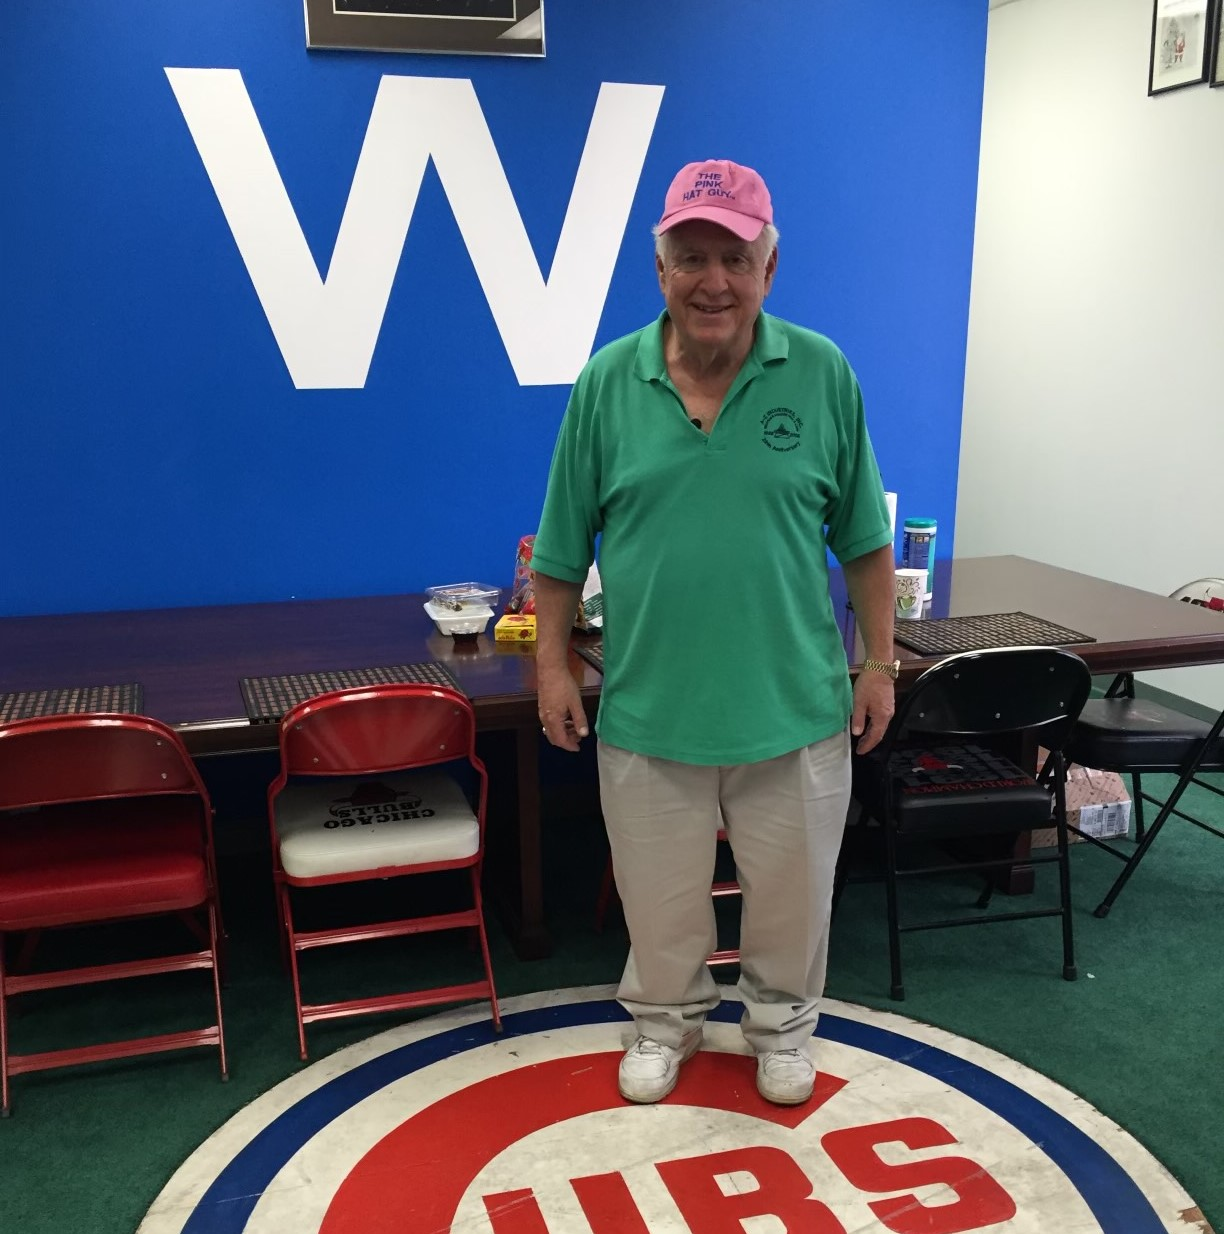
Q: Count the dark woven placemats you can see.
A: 4